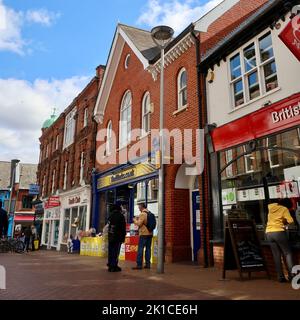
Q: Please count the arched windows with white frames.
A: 4